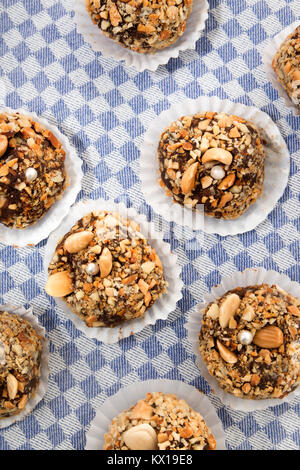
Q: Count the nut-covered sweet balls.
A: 8